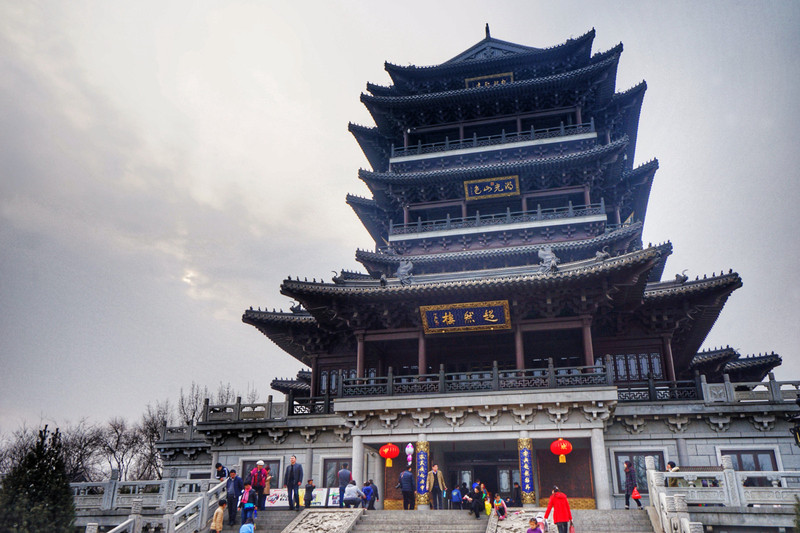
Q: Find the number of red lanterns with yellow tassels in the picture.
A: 2